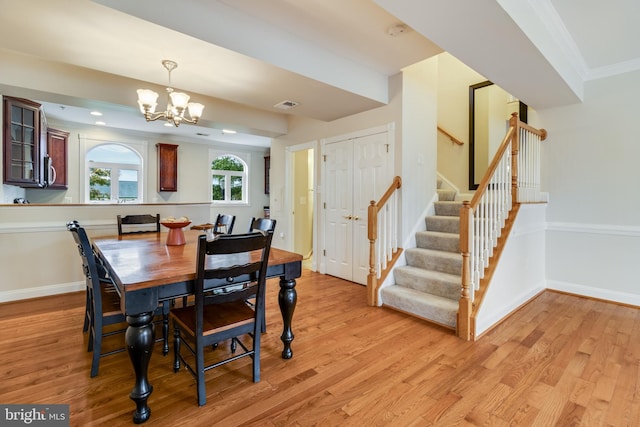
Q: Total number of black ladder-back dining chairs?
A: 6